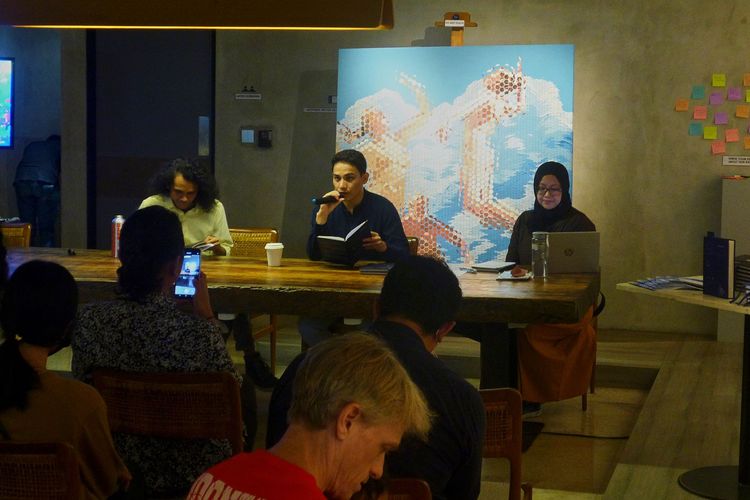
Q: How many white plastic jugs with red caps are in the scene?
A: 0